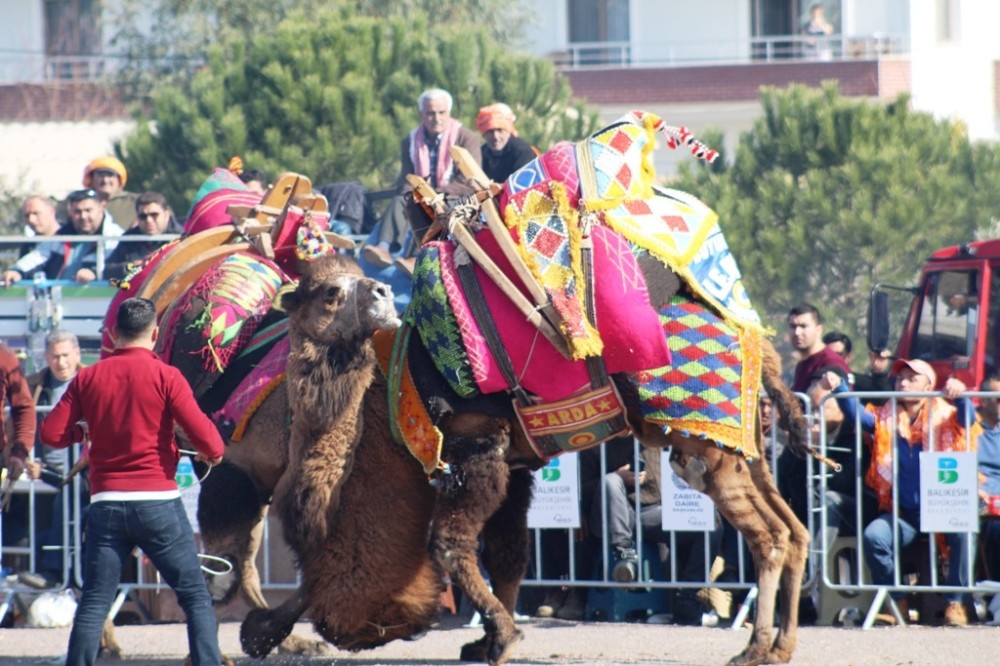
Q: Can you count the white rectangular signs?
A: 4